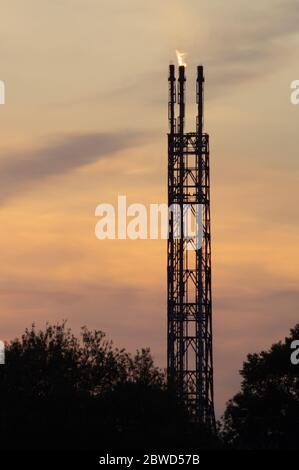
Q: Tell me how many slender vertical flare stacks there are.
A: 3